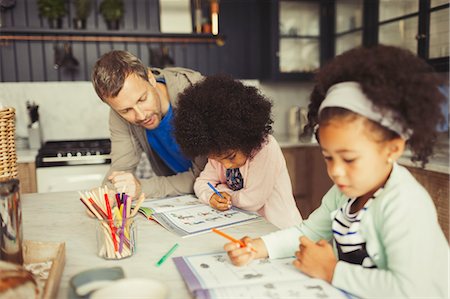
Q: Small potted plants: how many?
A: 3